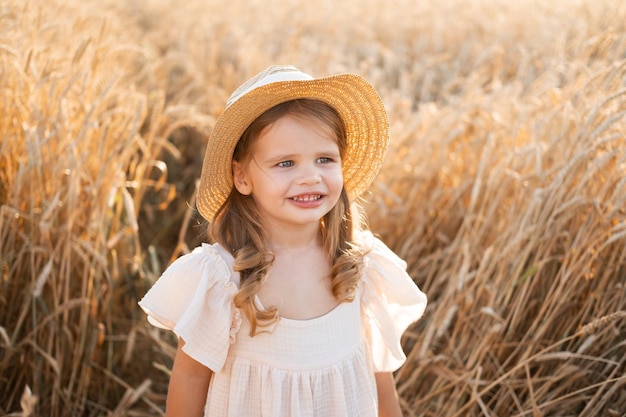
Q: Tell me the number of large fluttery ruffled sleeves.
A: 2